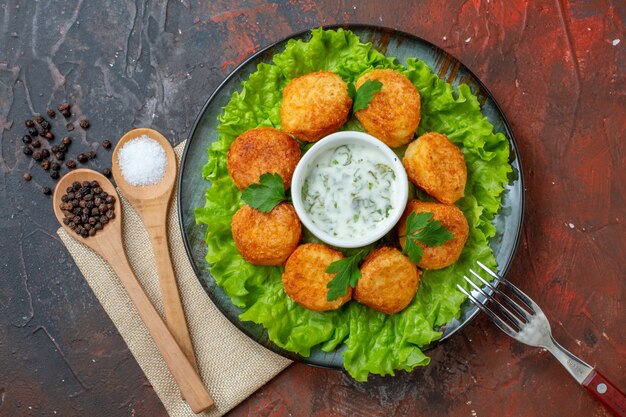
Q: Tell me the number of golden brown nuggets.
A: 8